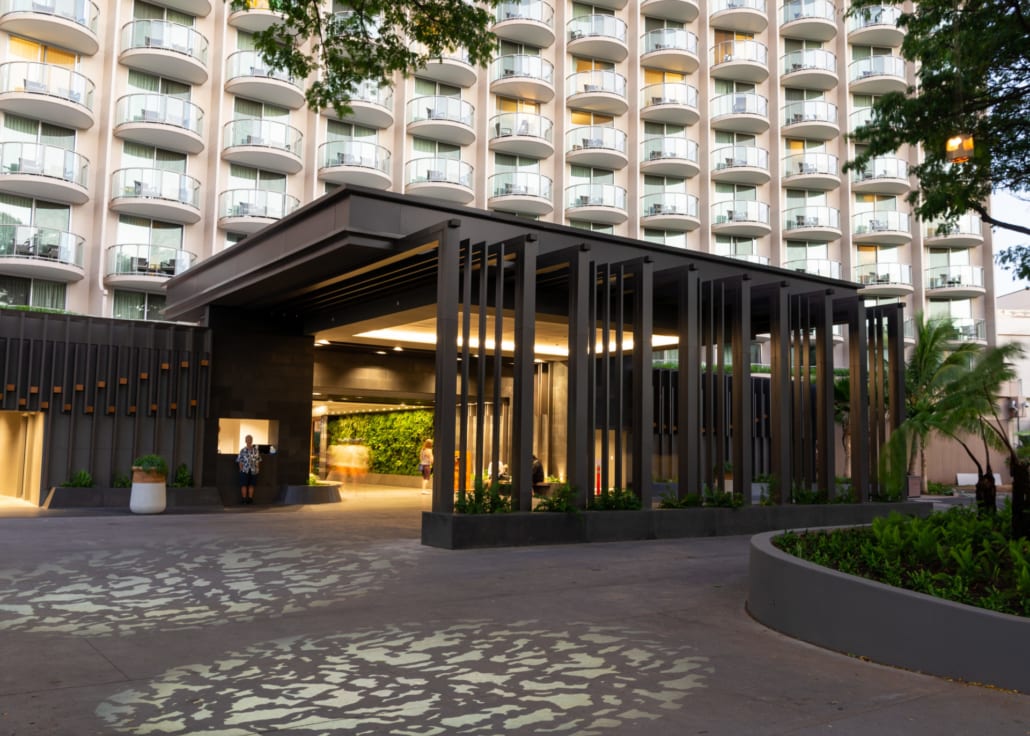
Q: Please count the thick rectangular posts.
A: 10